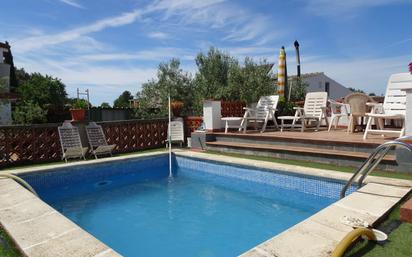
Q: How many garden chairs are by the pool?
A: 8